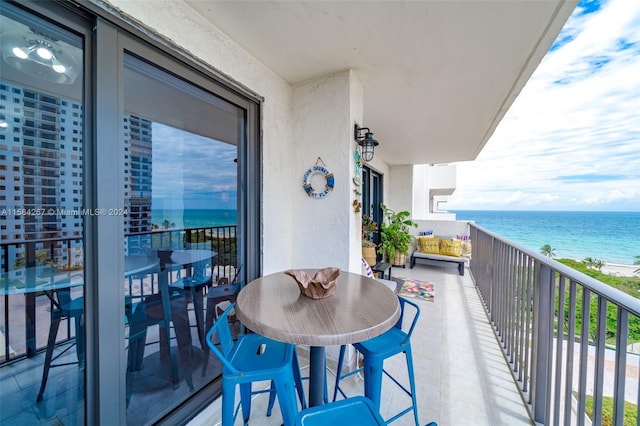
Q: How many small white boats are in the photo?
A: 0